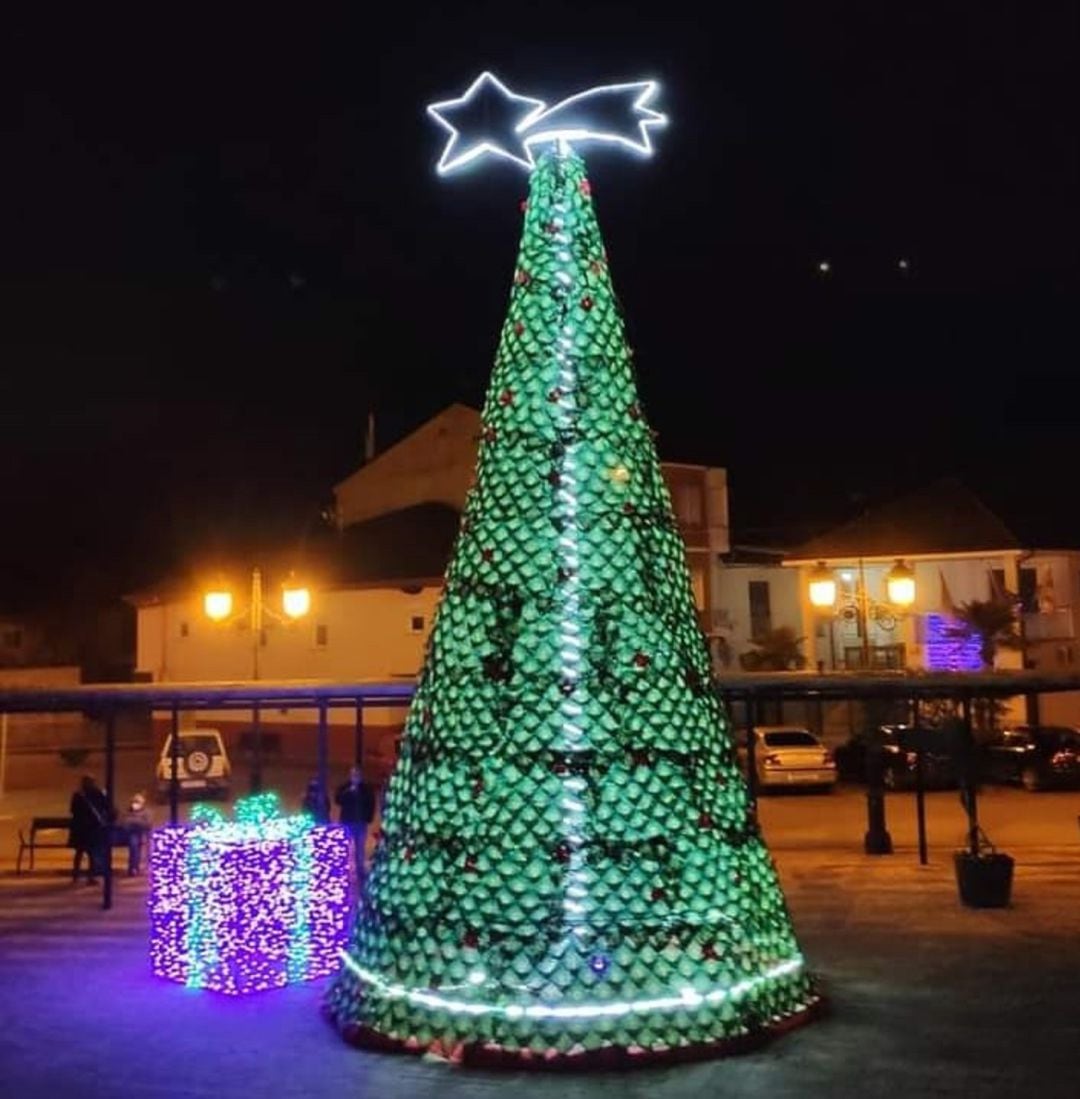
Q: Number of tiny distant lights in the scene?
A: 2